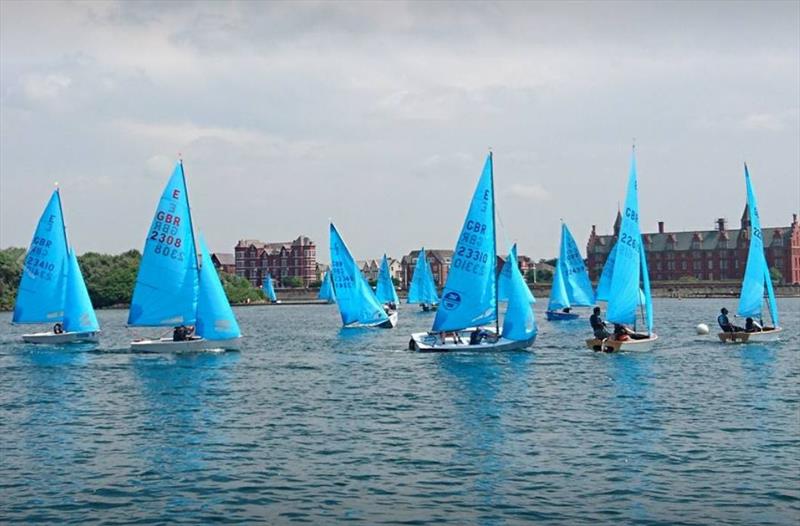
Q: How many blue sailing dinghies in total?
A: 13